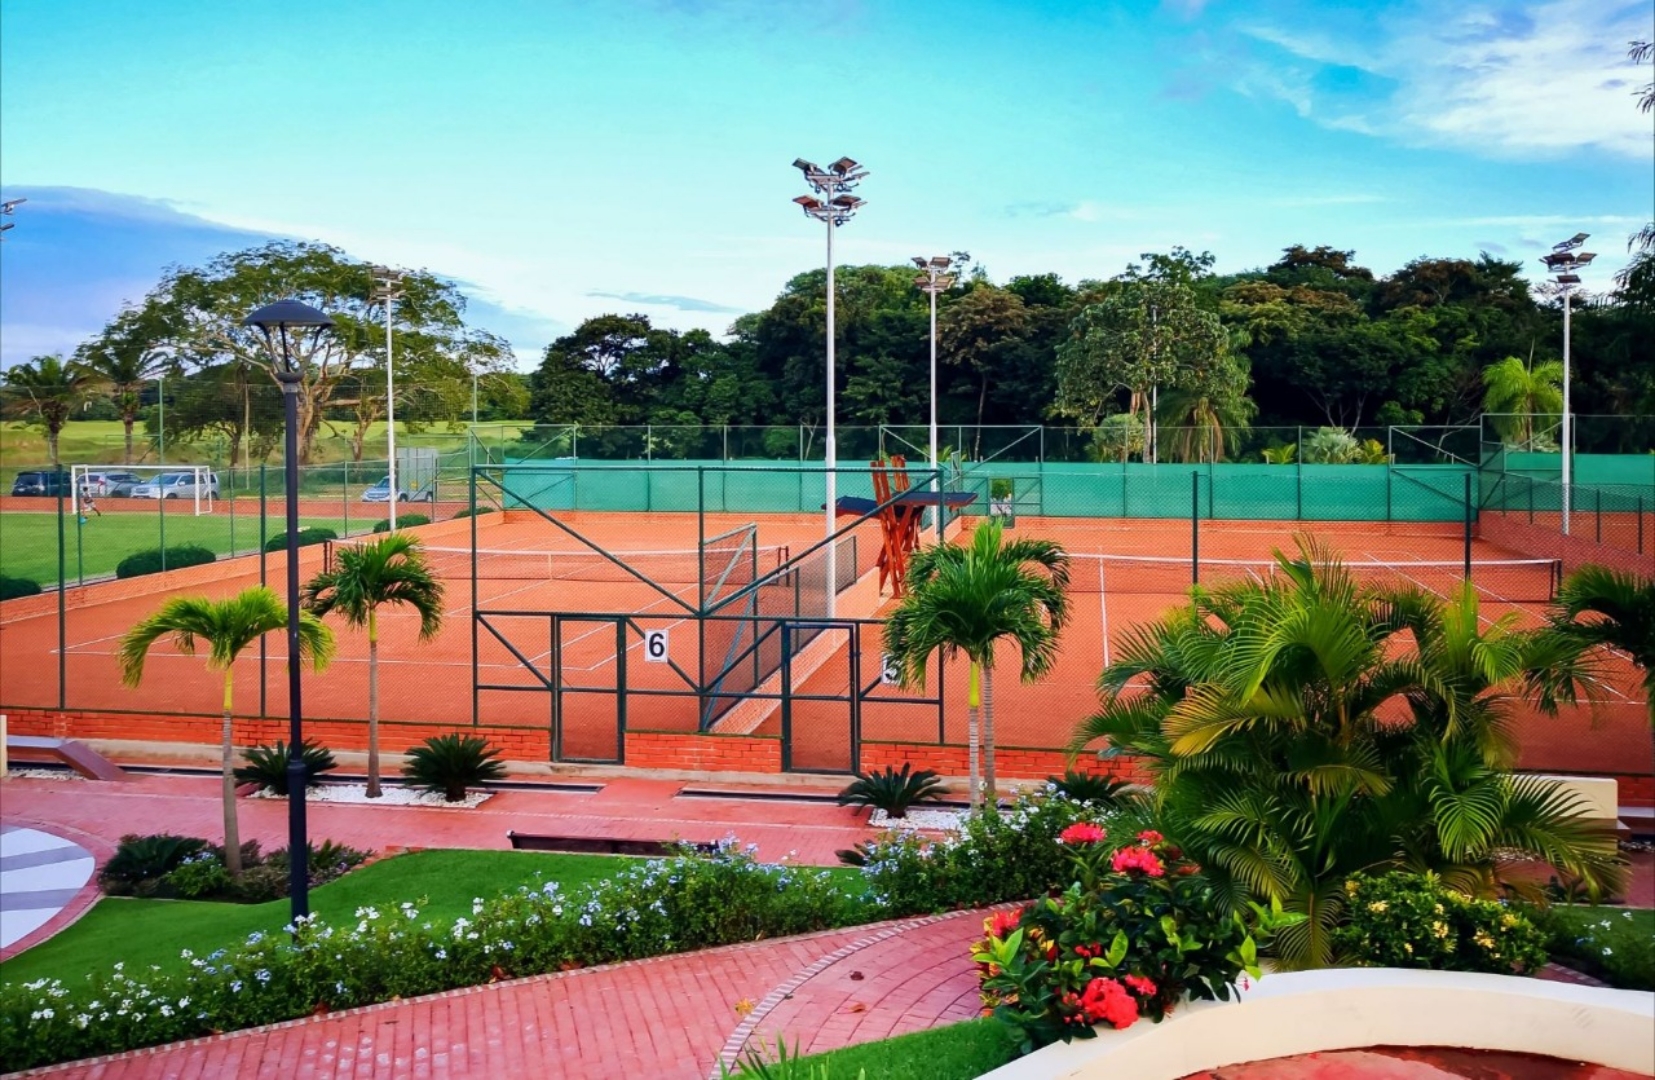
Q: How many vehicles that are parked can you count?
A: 4